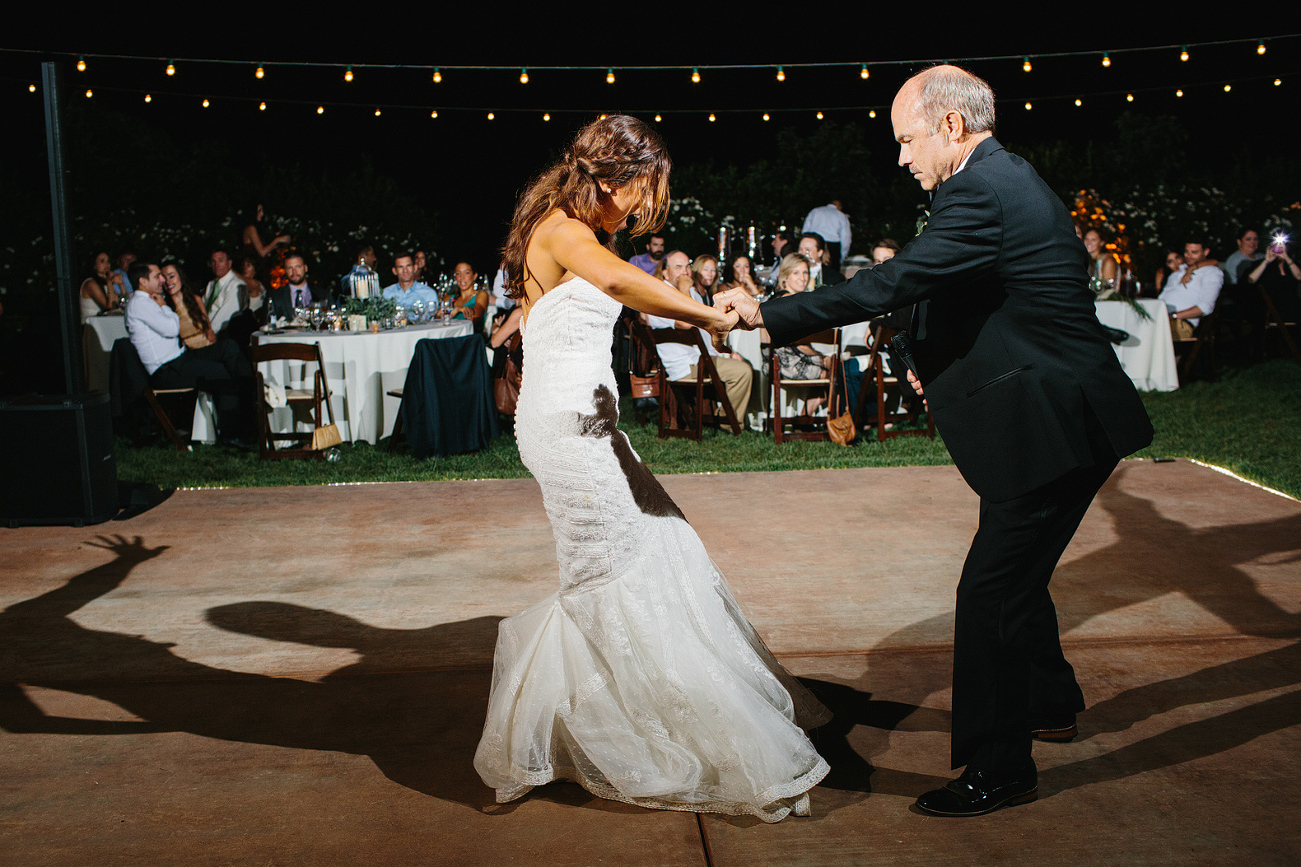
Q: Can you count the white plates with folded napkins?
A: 0